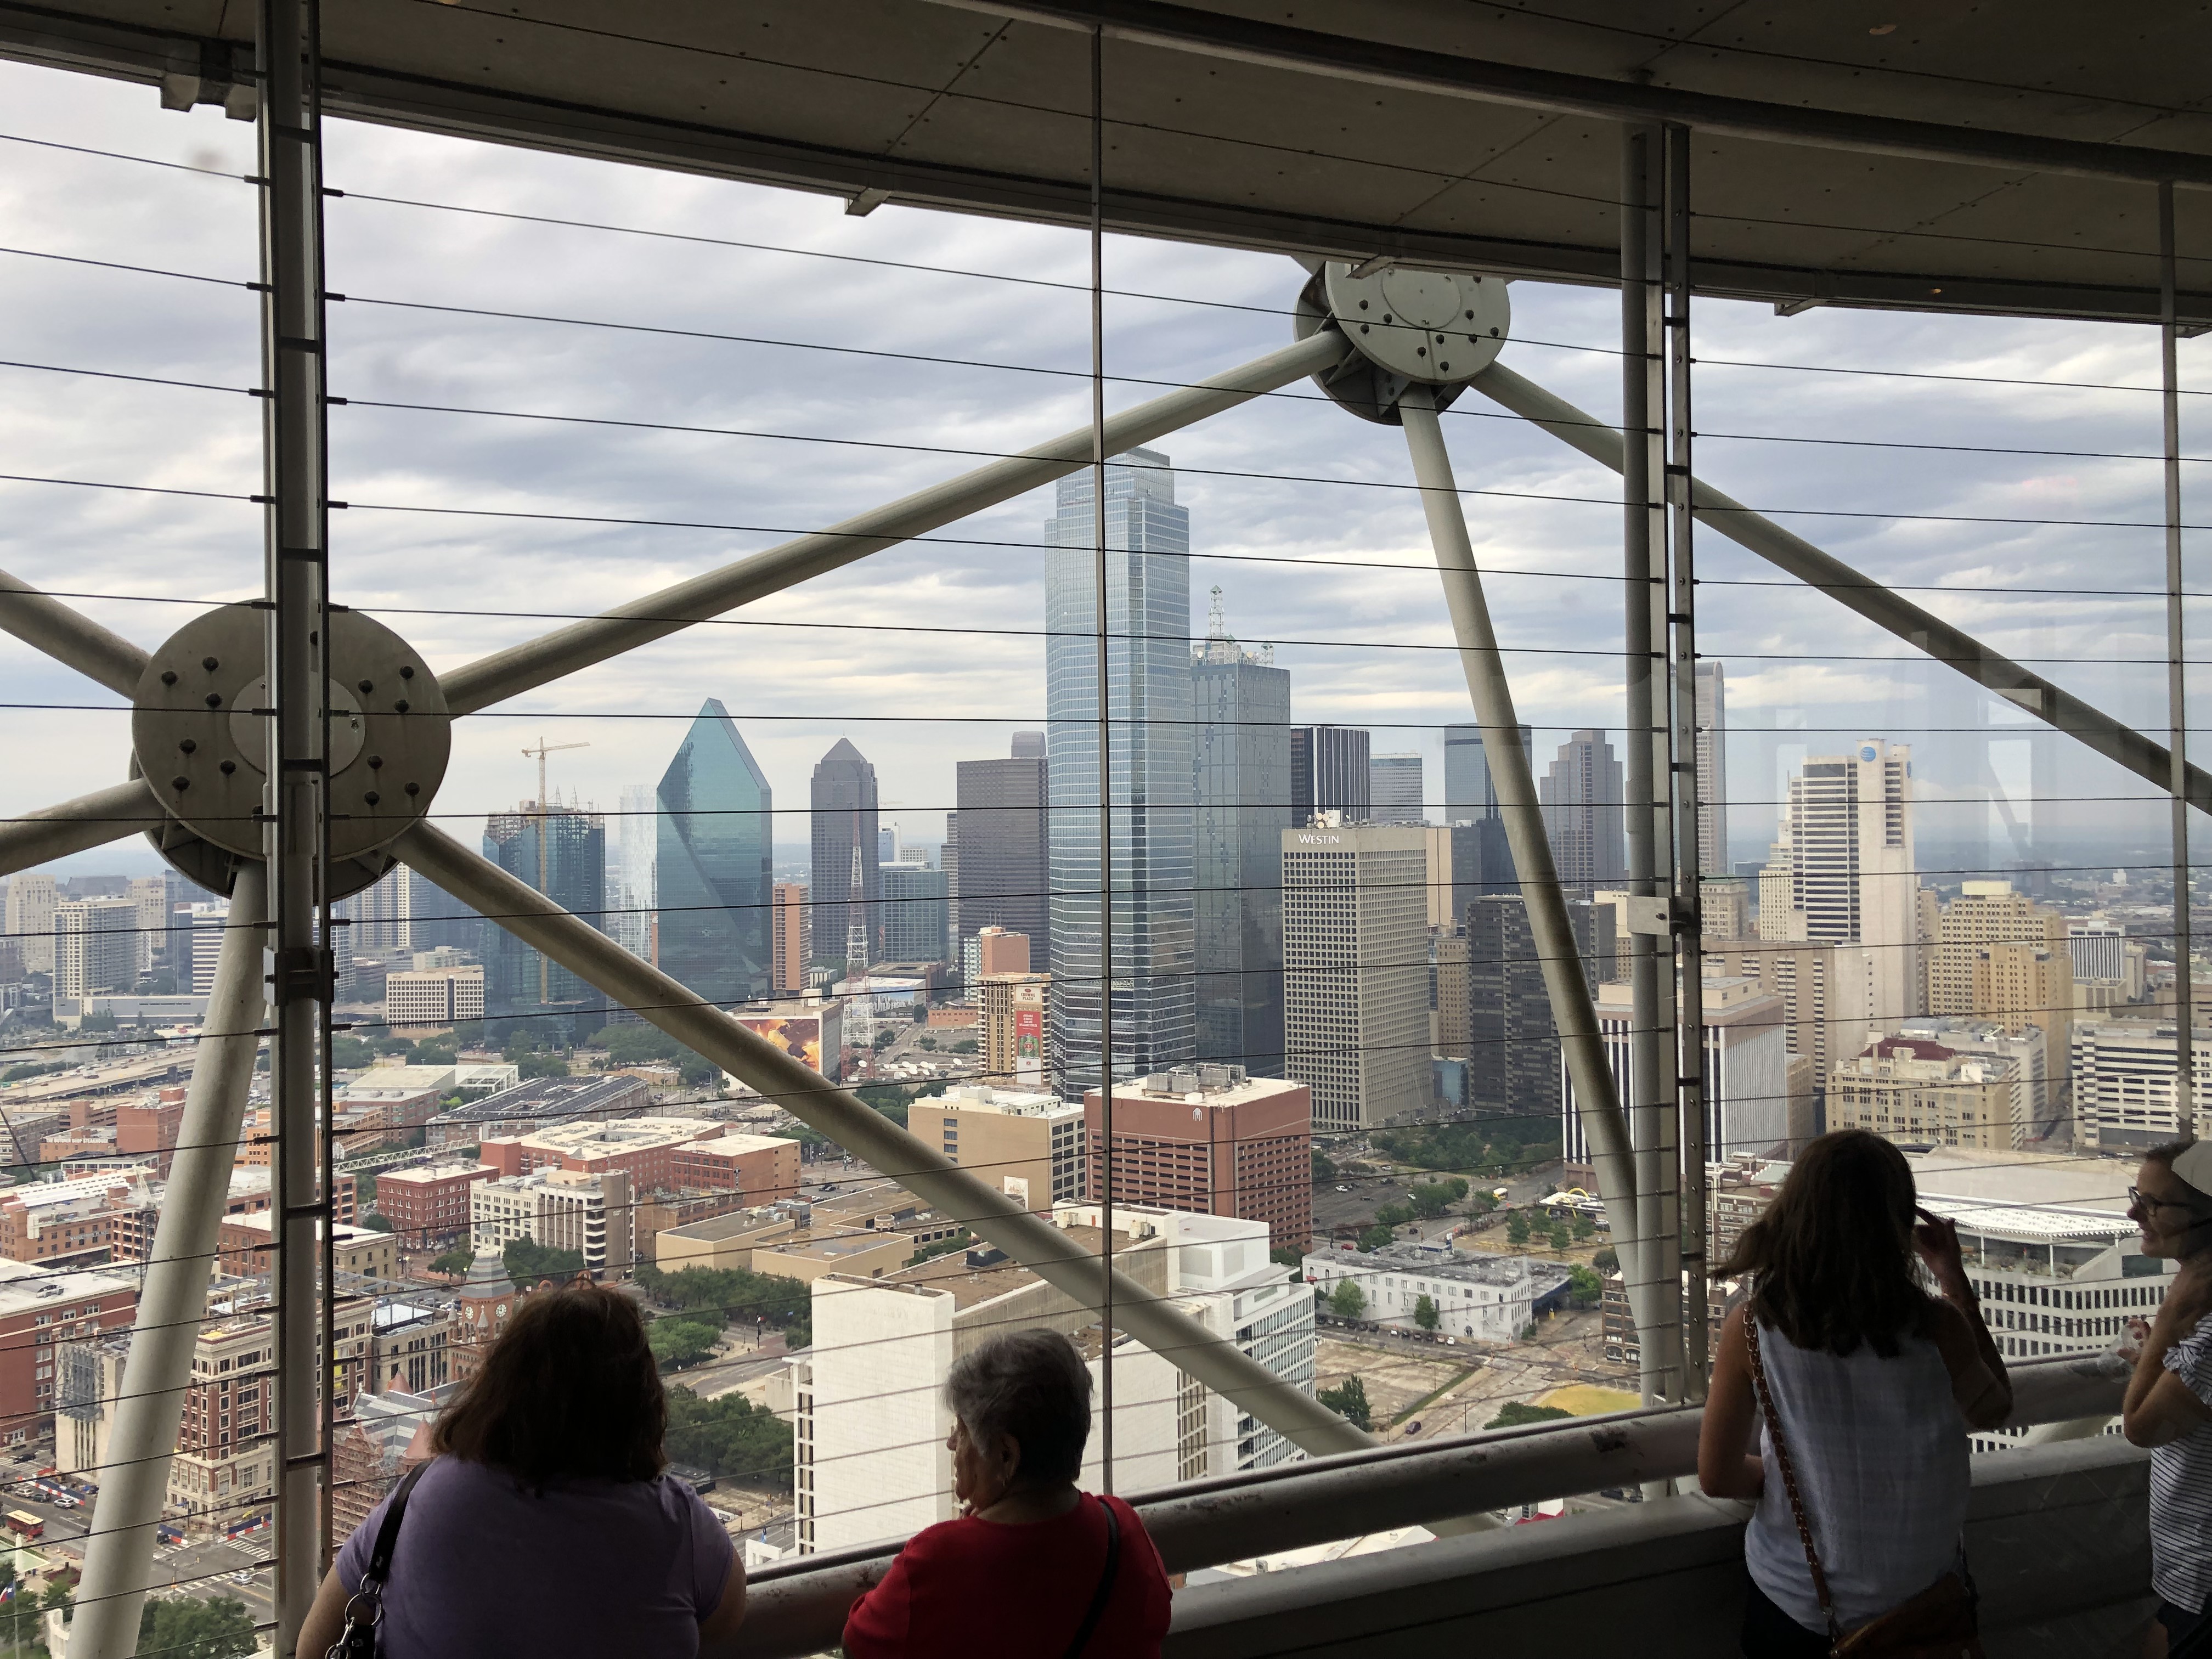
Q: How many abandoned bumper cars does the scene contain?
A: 0